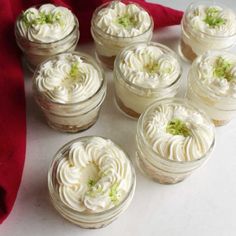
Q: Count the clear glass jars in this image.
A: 8